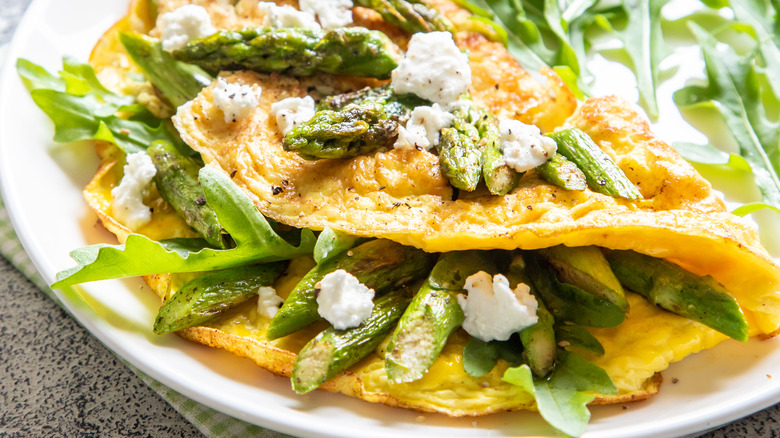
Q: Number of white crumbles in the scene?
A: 12